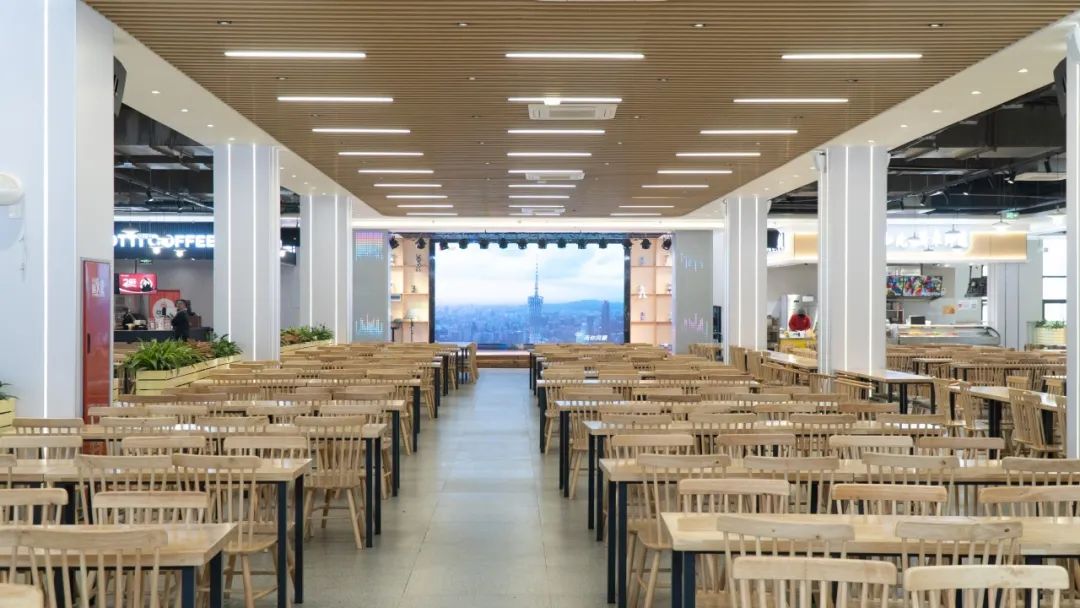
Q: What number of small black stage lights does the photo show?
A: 14